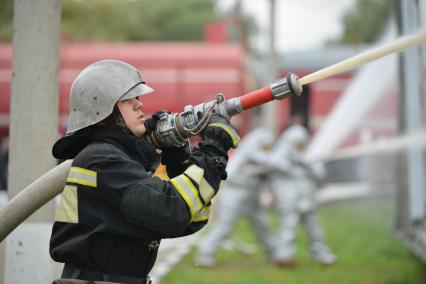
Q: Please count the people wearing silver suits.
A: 2